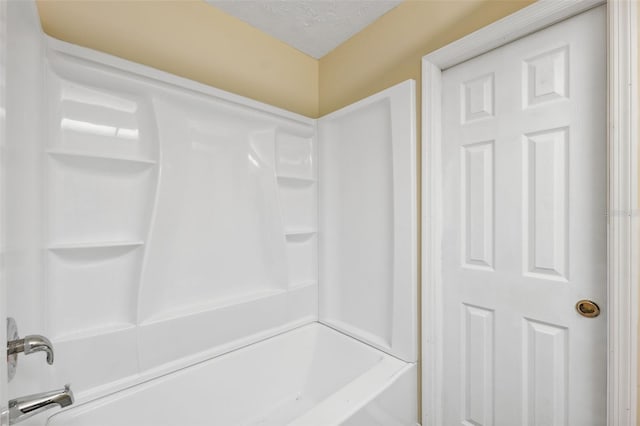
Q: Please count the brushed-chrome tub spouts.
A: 1